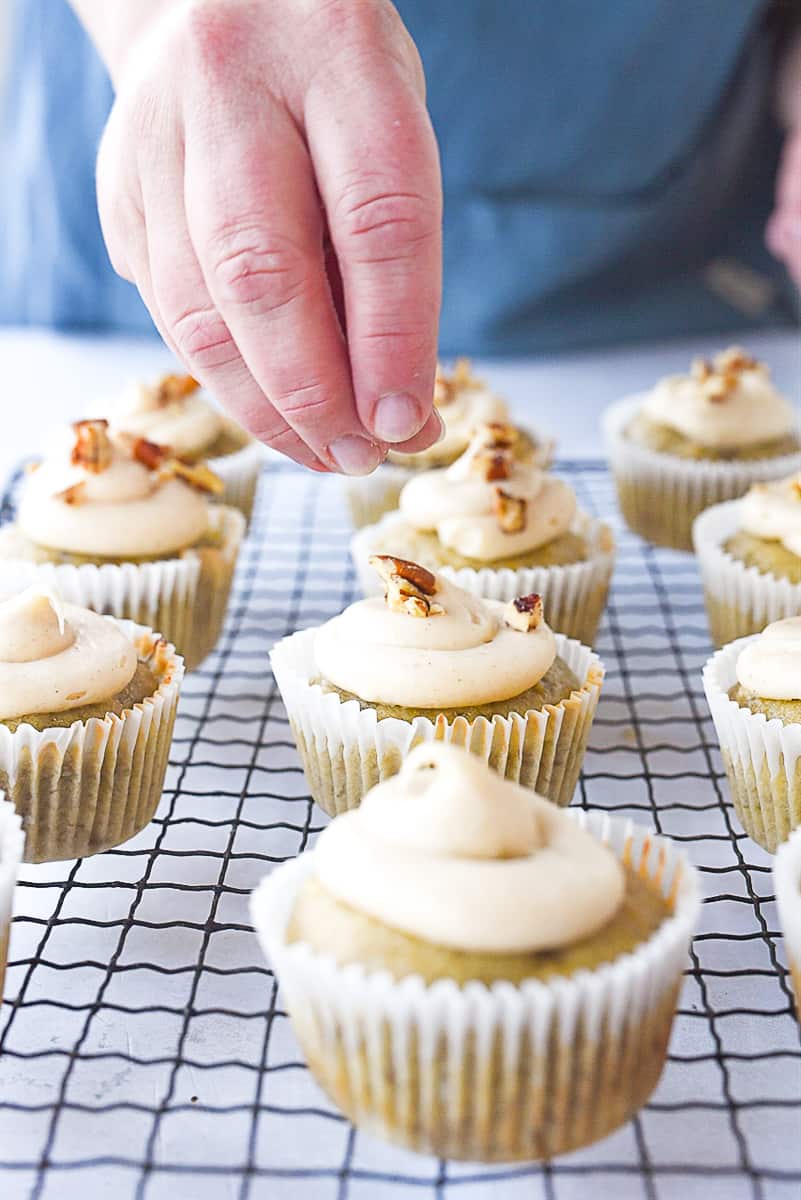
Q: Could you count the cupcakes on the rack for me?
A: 12